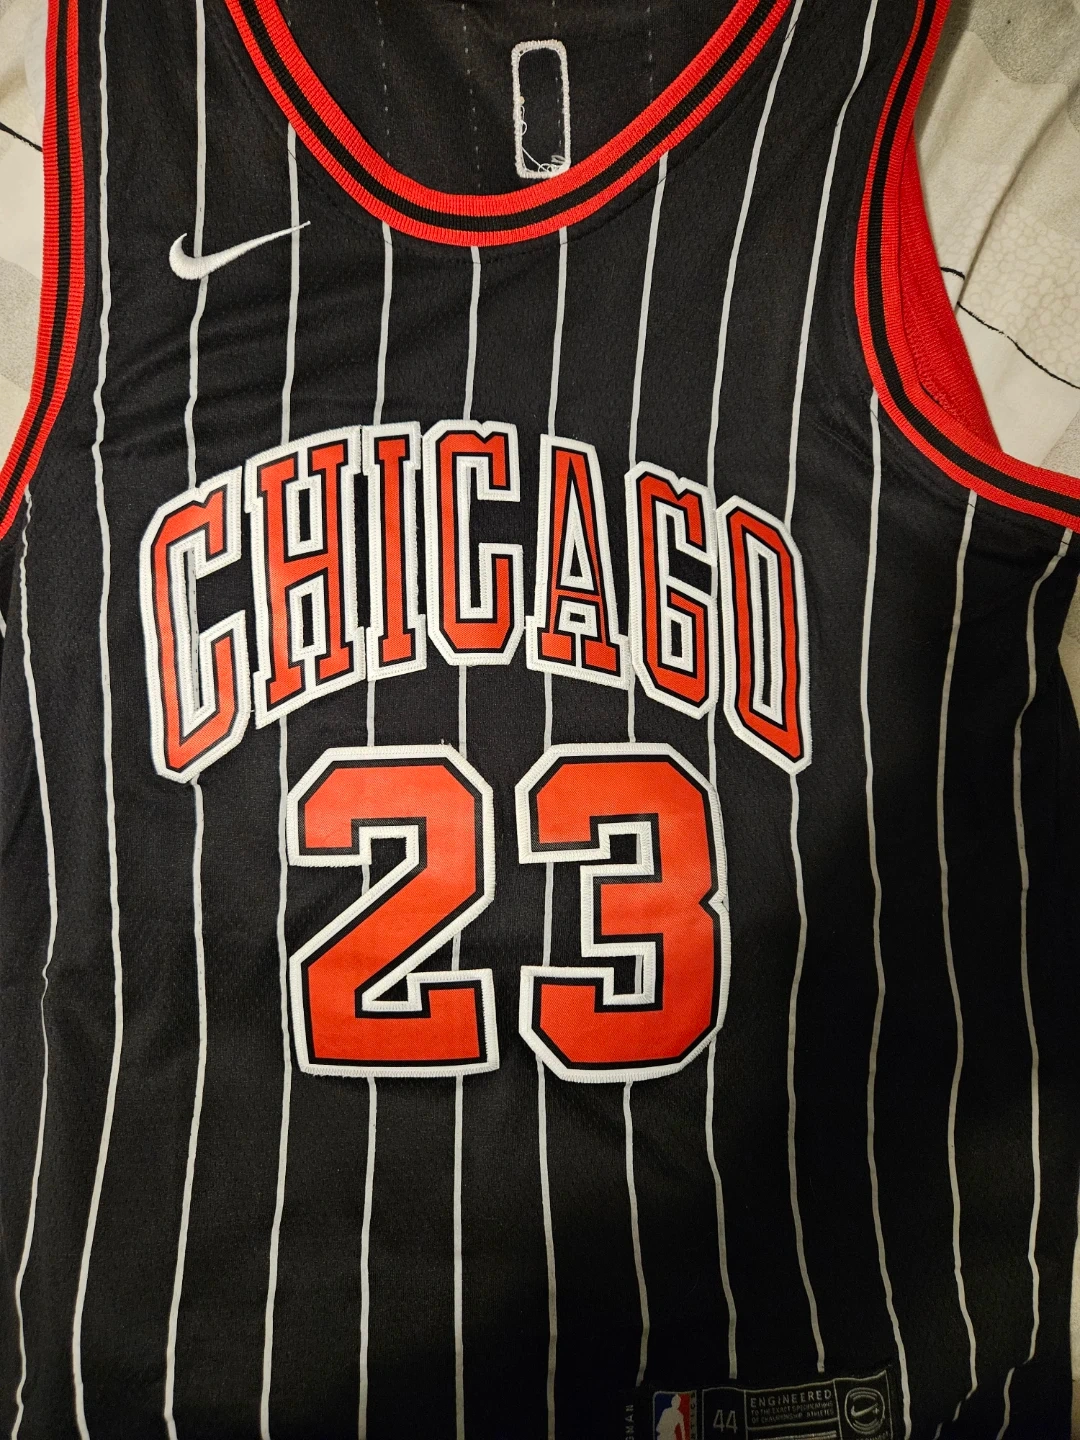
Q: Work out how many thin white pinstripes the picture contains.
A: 13